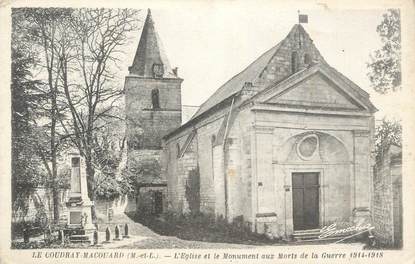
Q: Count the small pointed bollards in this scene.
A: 4